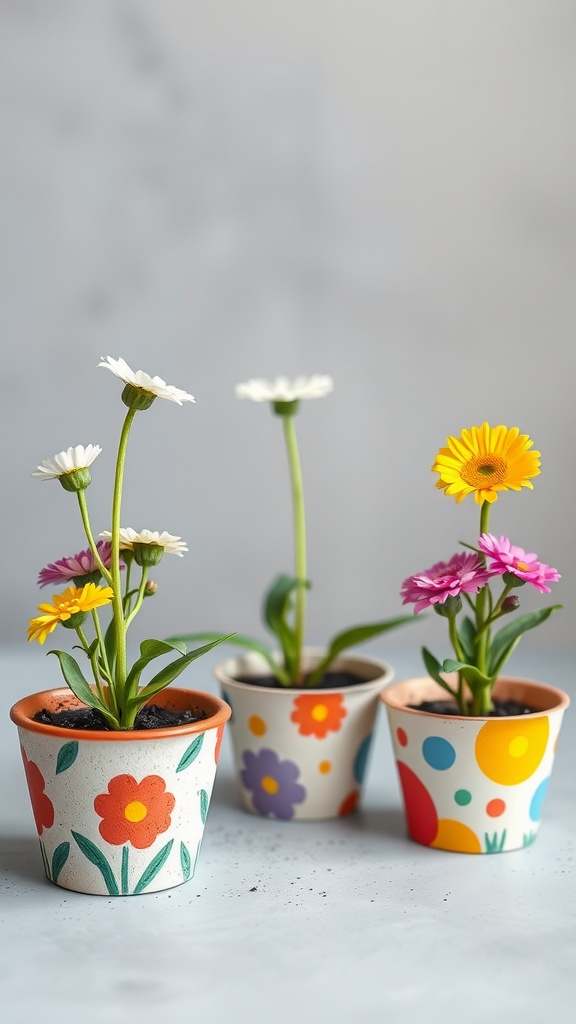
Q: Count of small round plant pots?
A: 3